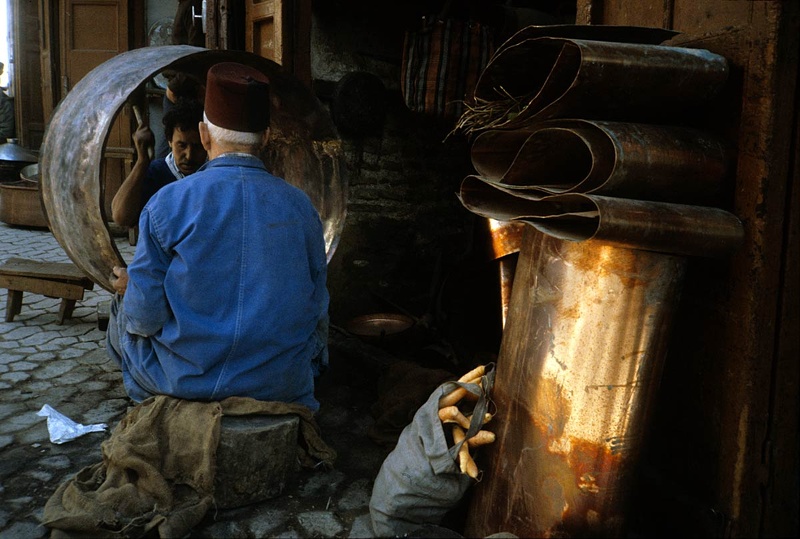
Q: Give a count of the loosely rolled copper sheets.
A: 3